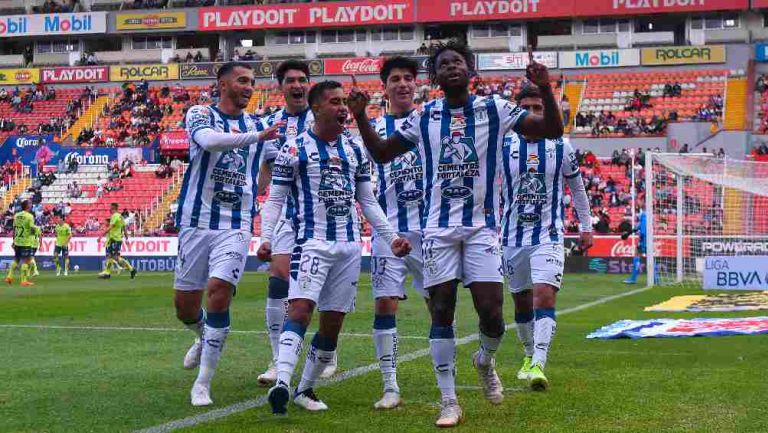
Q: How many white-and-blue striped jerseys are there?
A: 6